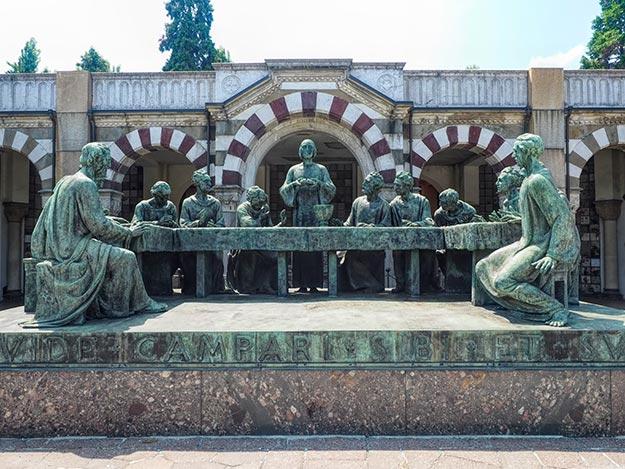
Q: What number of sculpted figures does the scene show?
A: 10